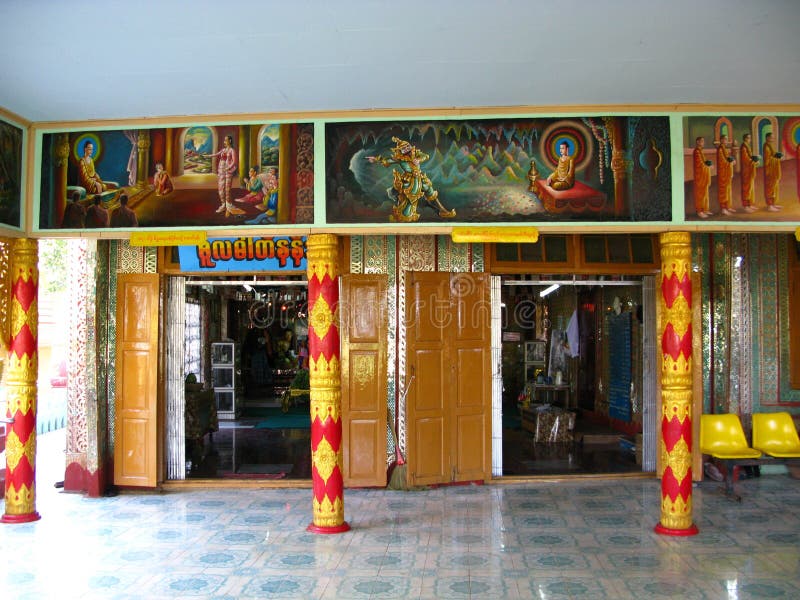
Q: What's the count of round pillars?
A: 3